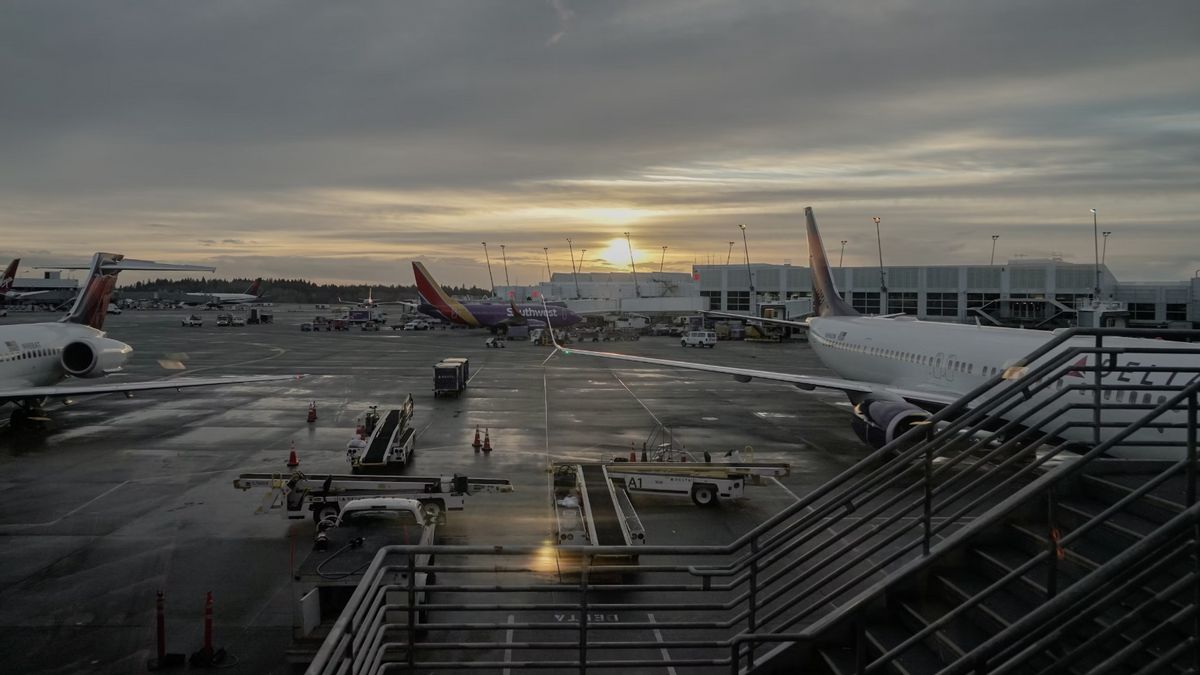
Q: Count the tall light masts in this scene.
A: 14